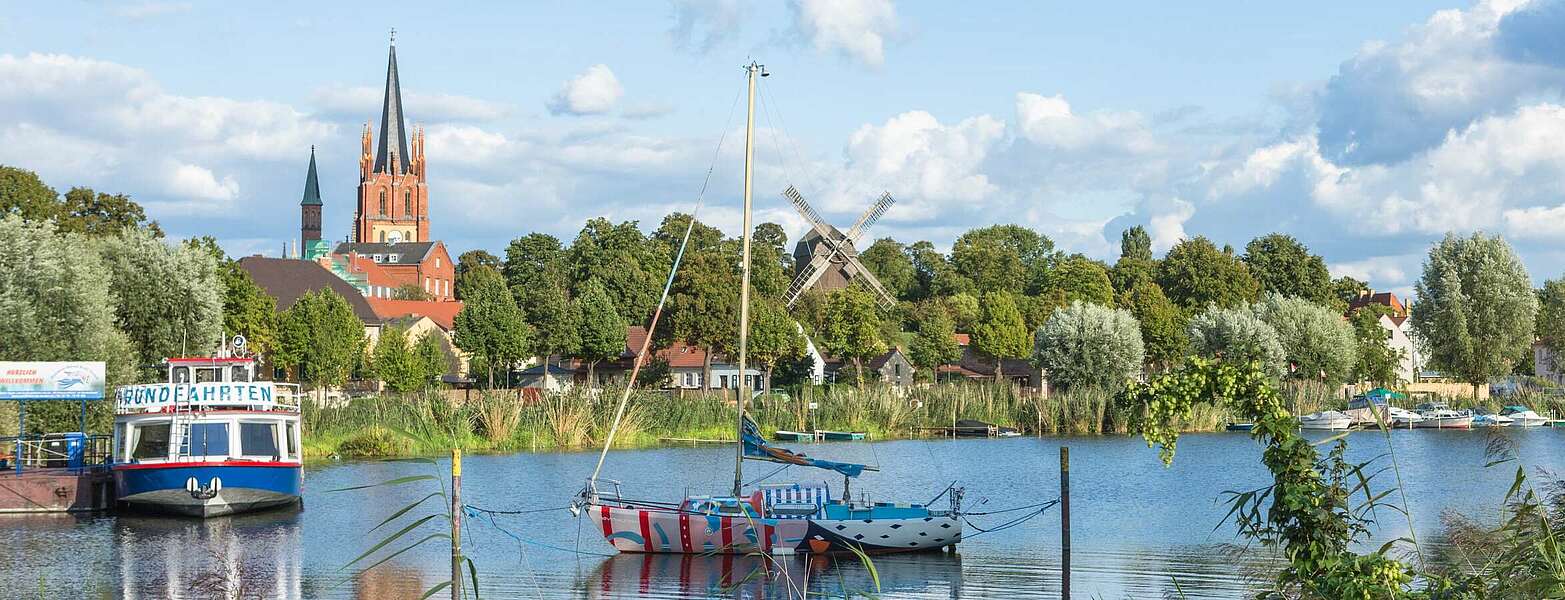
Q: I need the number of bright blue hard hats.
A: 0